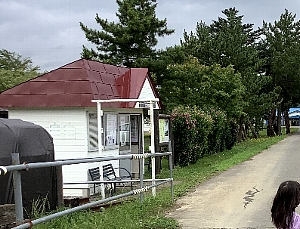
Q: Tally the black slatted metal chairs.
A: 2